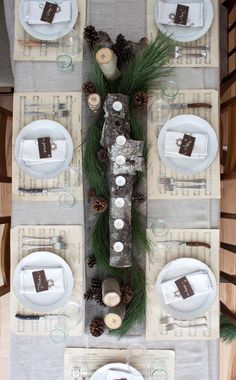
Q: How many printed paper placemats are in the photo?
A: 7